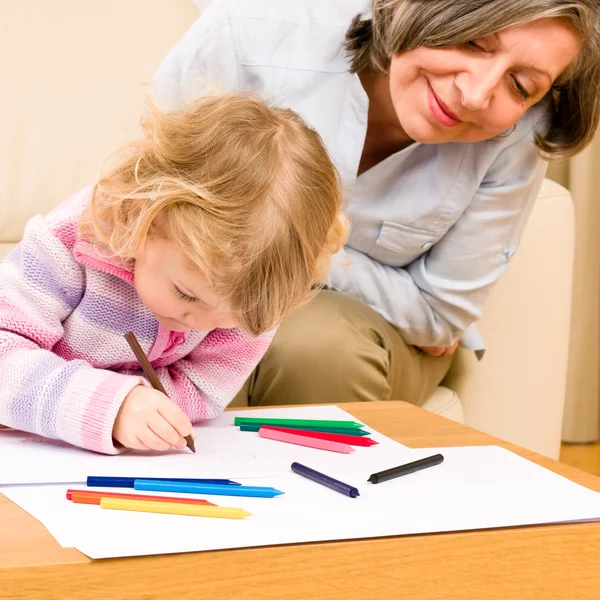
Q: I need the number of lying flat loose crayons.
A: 11